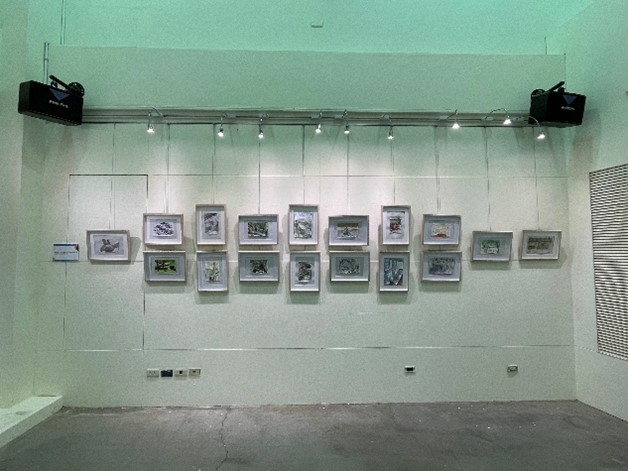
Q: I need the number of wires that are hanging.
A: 10